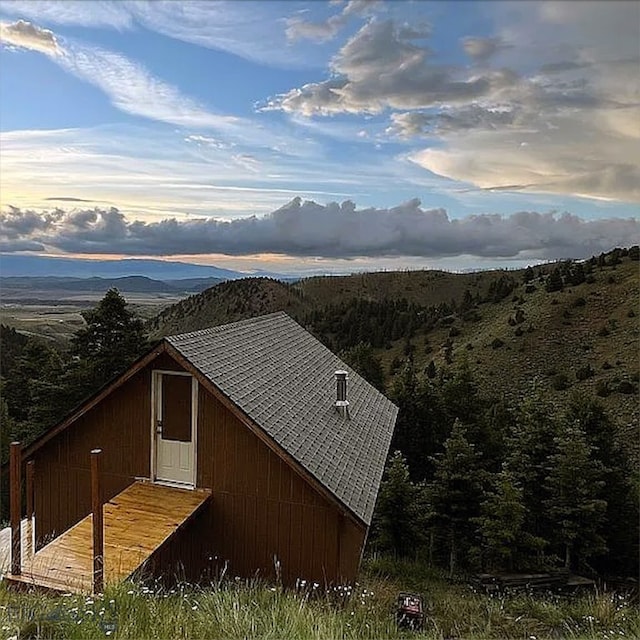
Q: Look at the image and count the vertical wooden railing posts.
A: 3